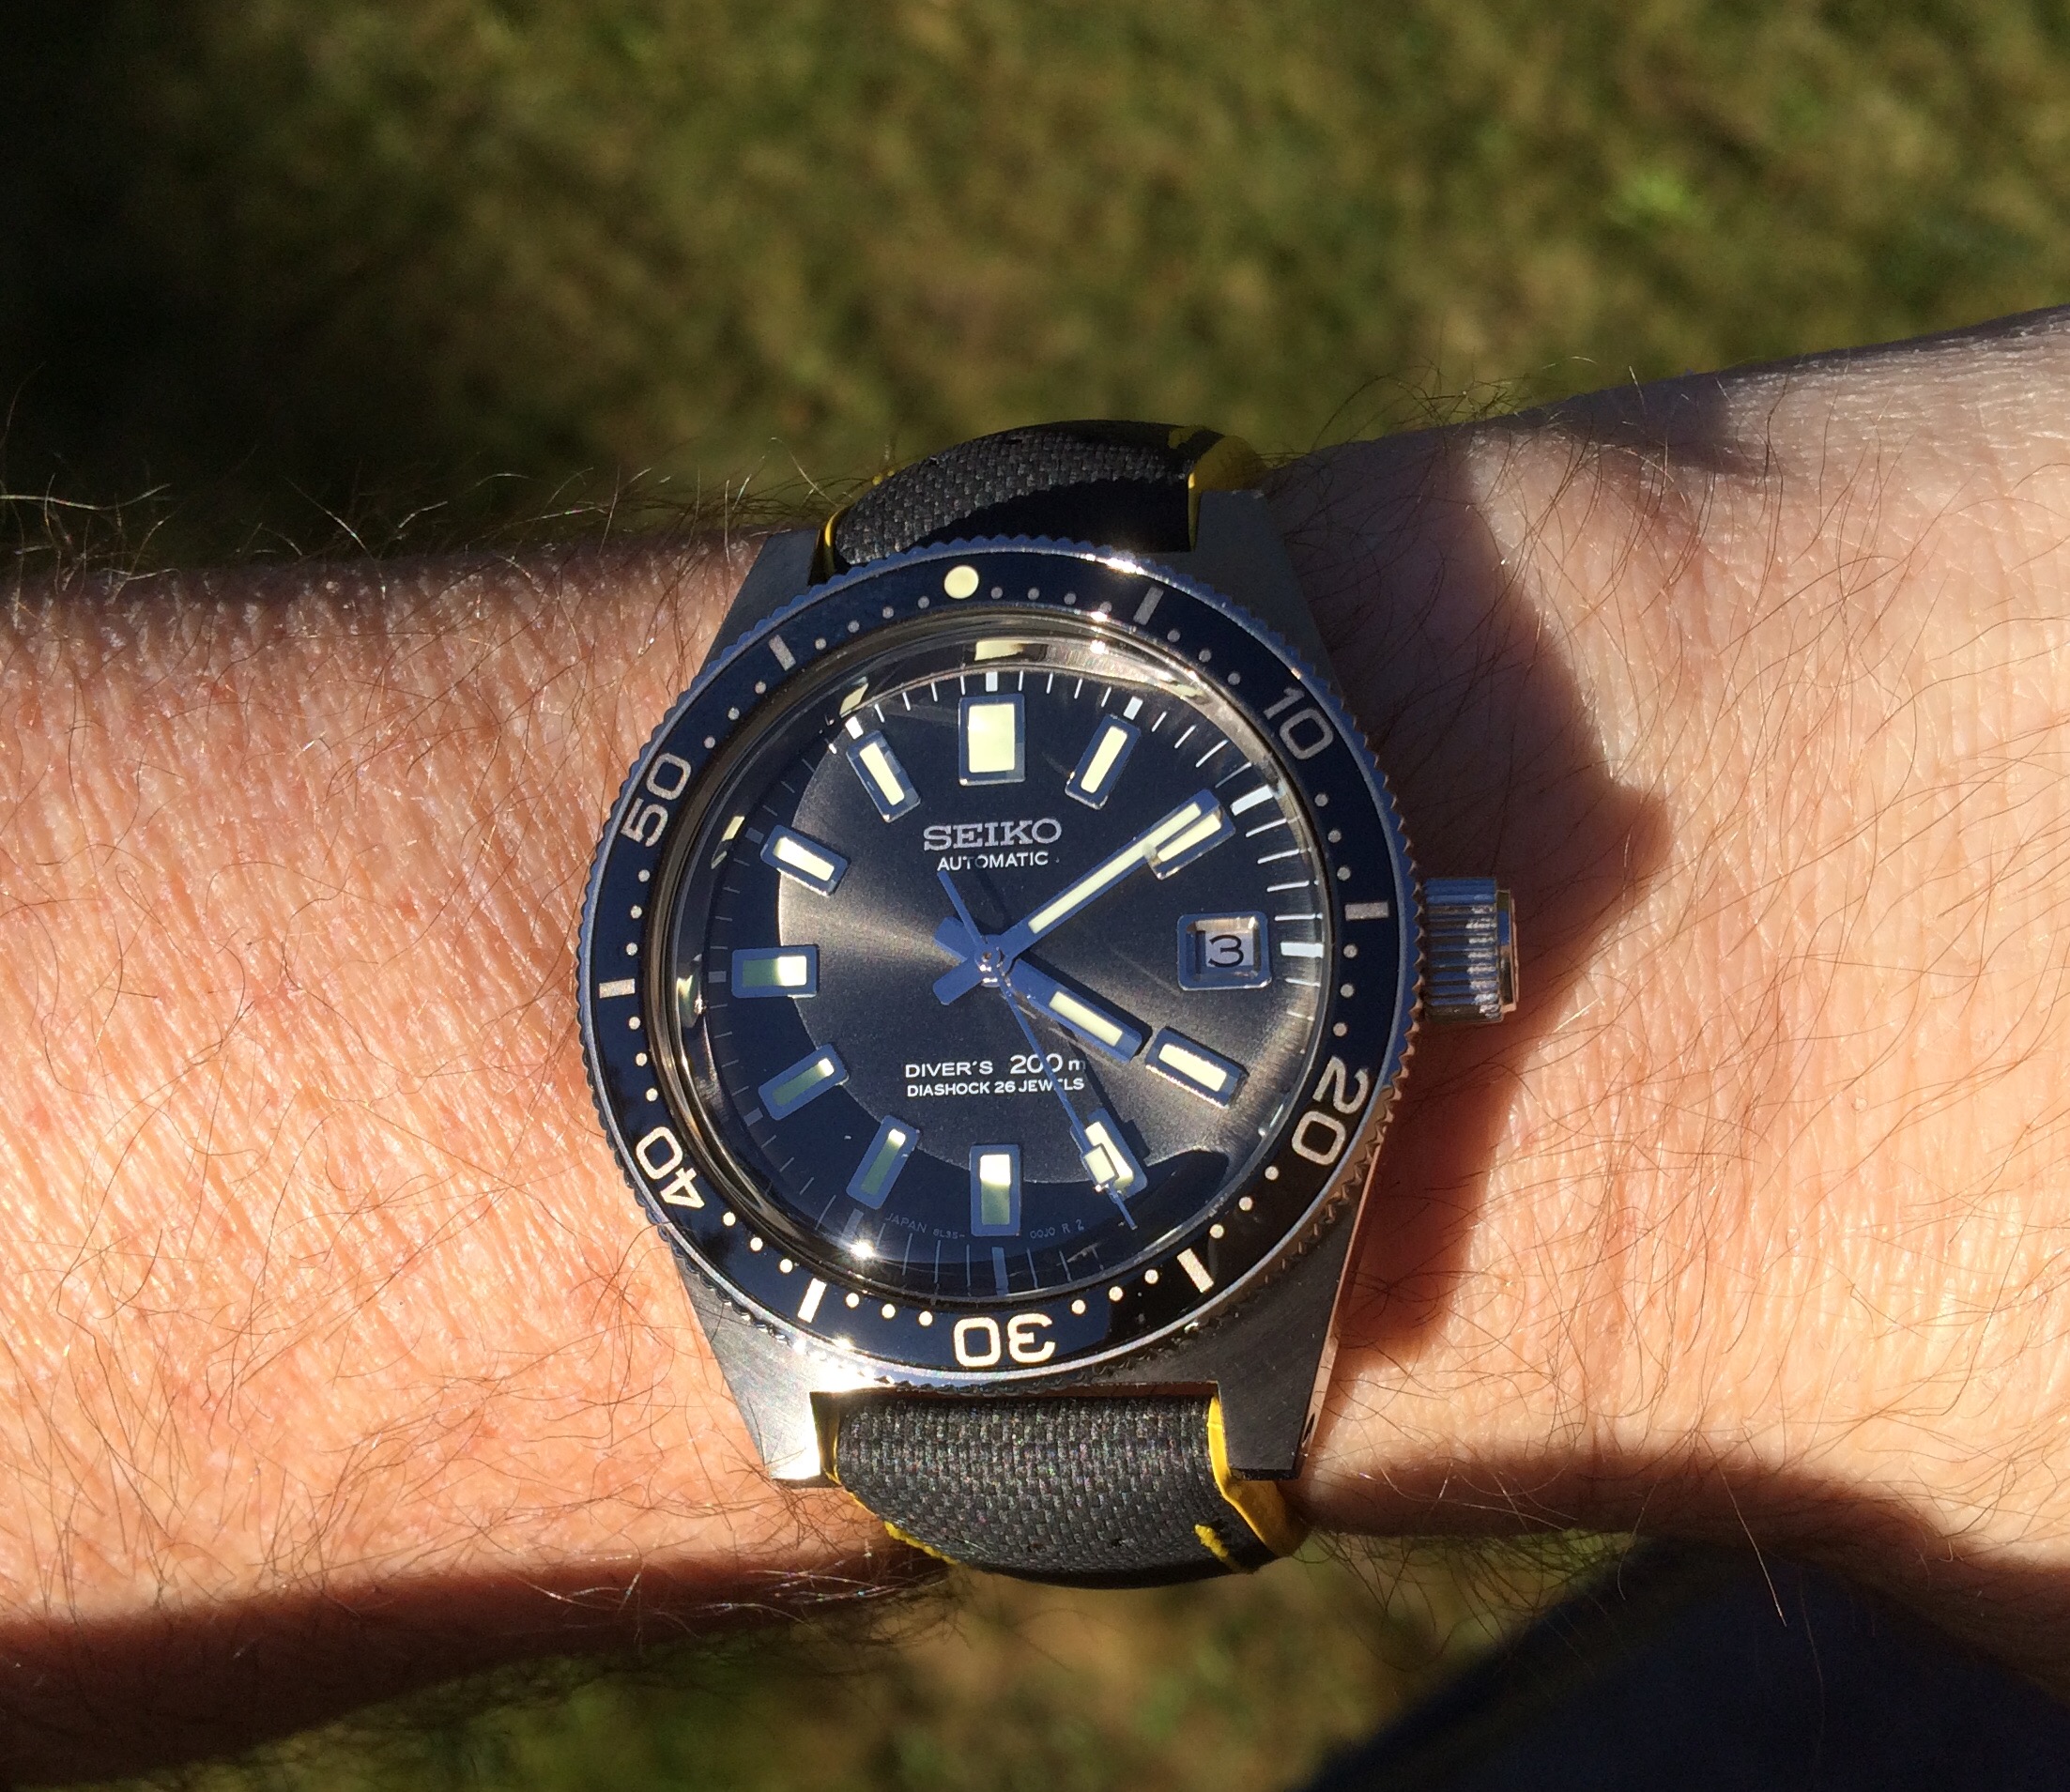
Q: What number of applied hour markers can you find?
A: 11